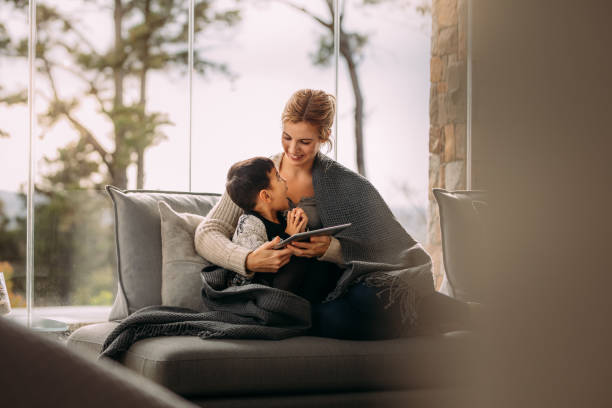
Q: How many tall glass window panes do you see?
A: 4